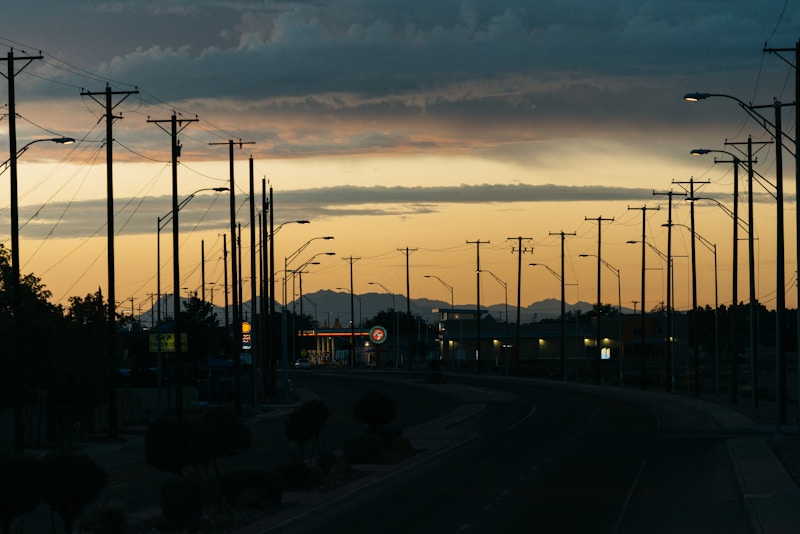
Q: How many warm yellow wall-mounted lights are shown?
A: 6